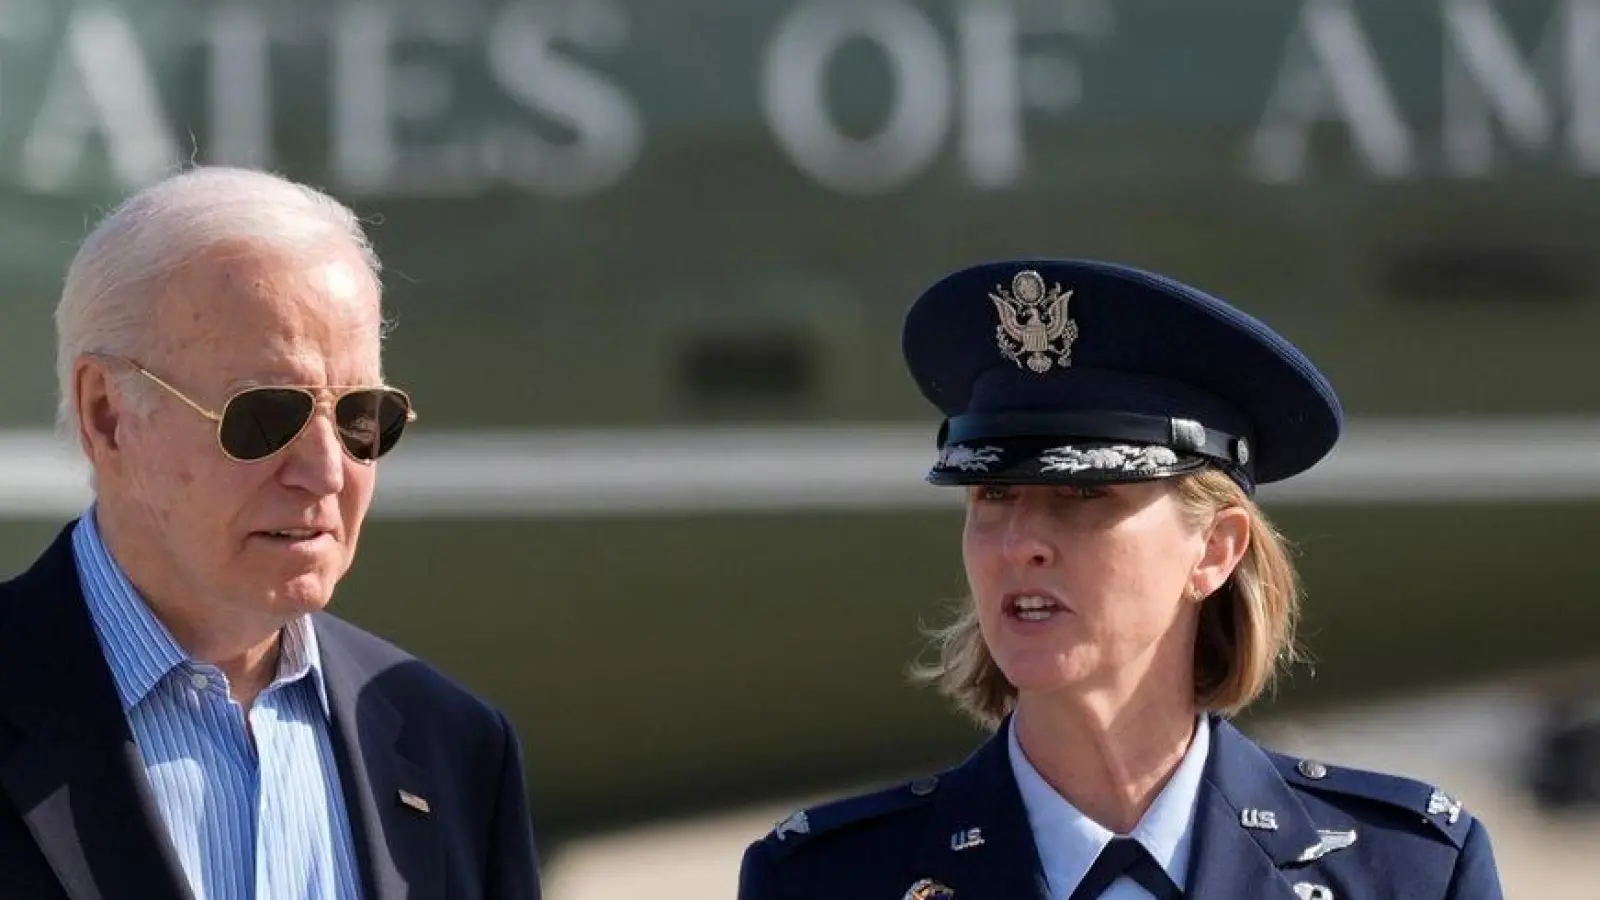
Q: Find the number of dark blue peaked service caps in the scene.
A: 1